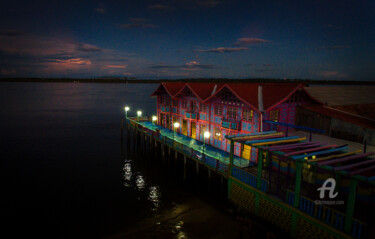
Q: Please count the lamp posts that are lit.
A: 5